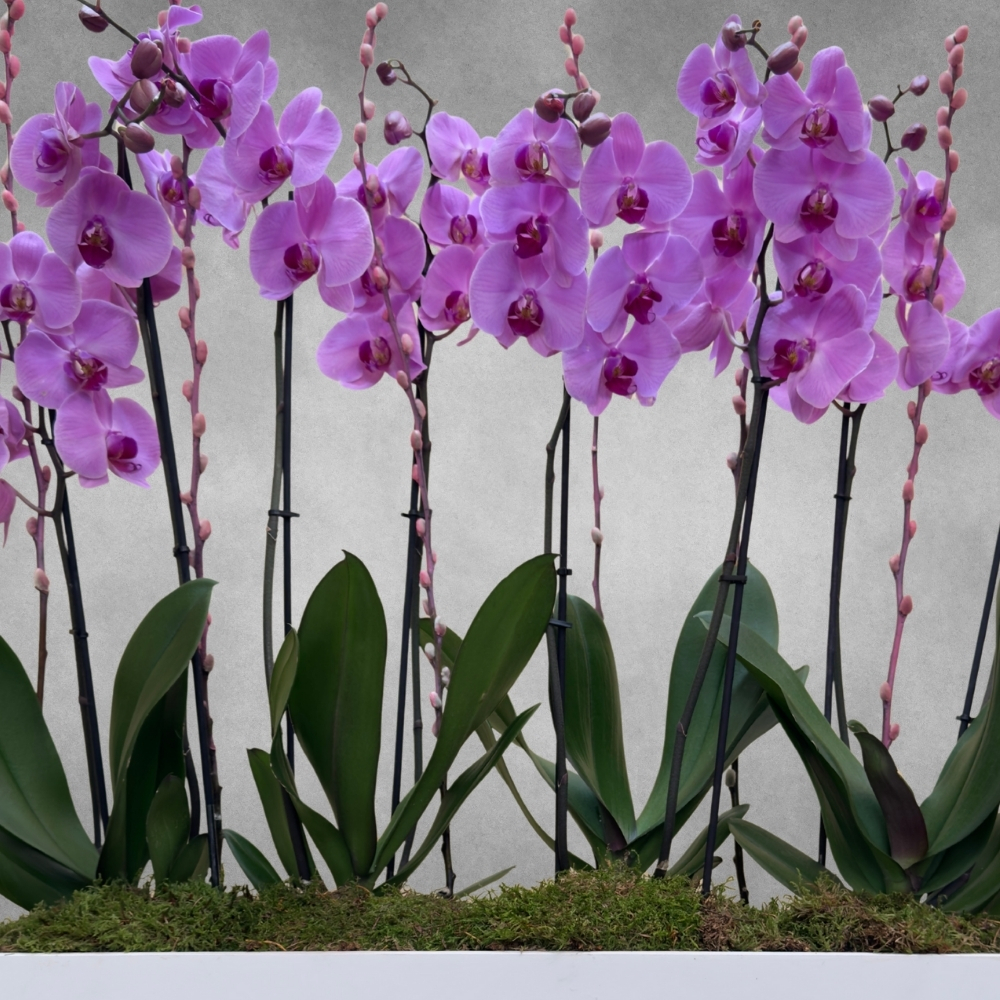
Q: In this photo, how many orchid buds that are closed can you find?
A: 15